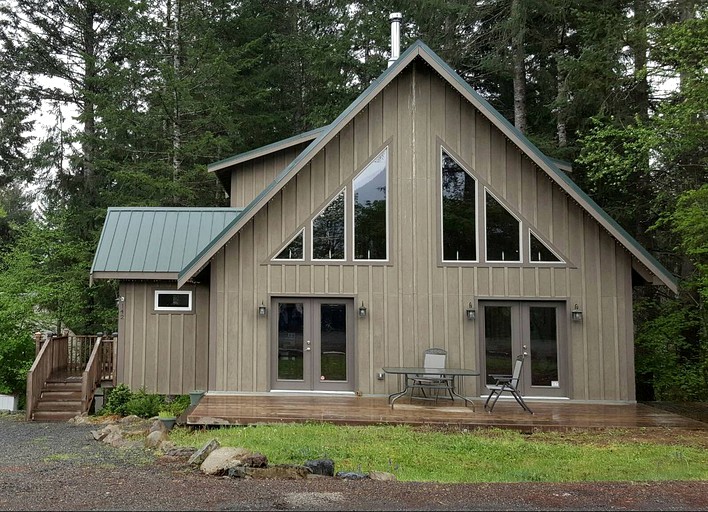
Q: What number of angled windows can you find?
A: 6